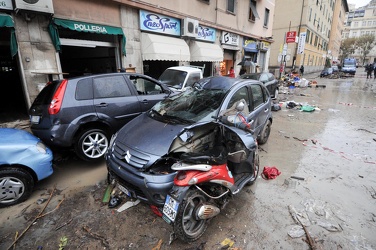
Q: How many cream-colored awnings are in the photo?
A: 2